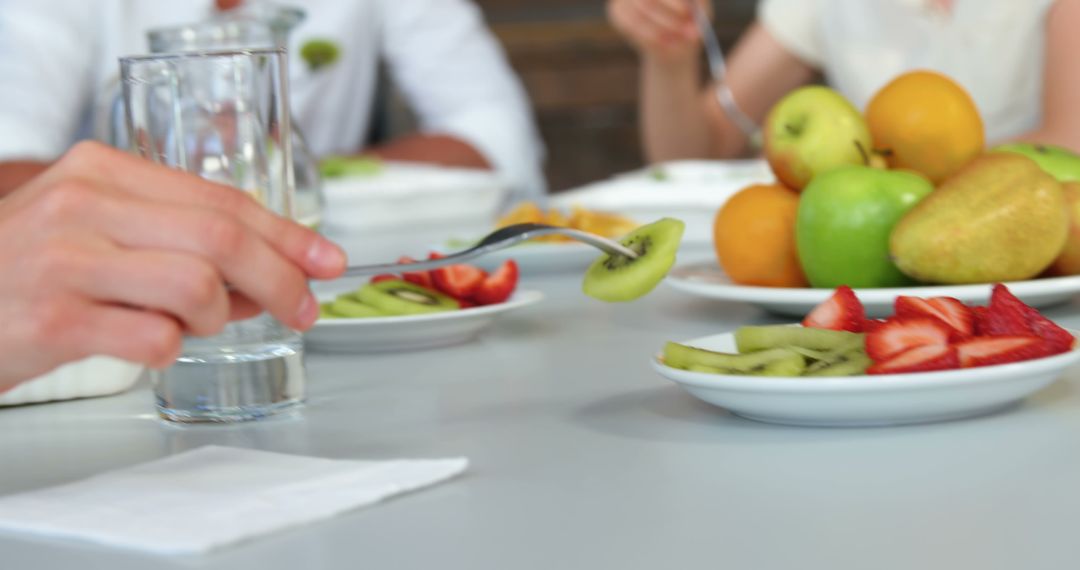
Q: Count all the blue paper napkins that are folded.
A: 0